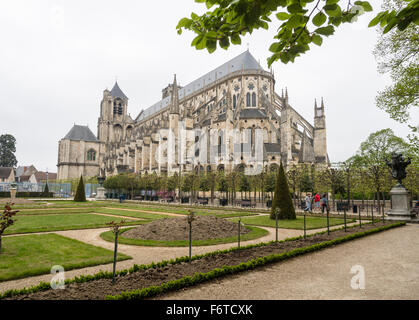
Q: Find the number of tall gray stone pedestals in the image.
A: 2